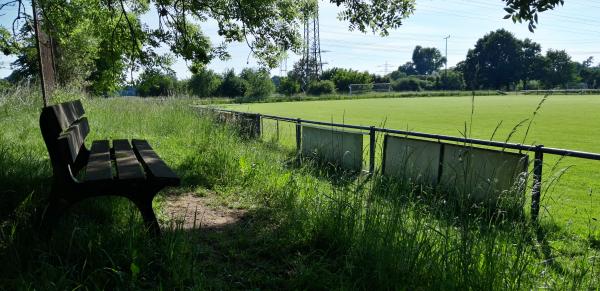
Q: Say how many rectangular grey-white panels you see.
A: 3